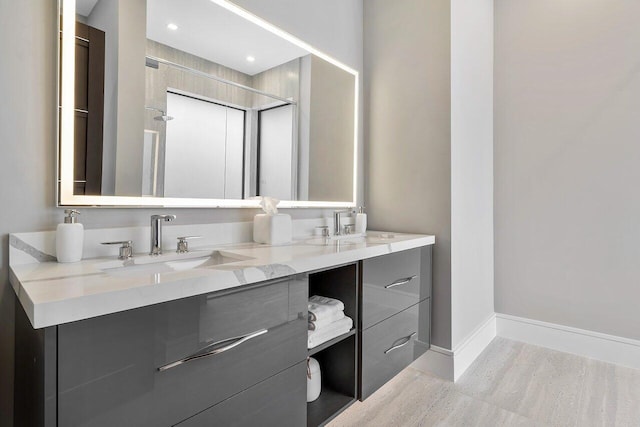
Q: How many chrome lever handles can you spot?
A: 4